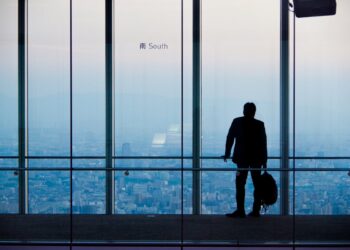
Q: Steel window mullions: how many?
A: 4